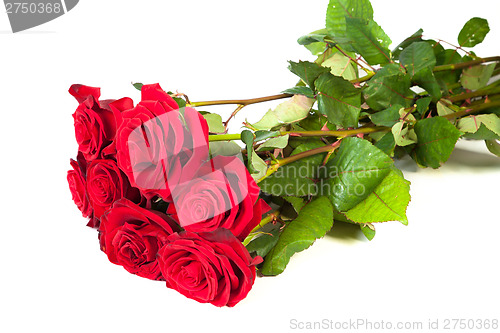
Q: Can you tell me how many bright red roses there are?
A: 7